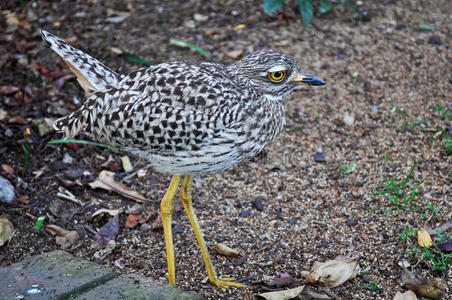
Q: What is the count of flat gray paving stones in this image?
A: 2